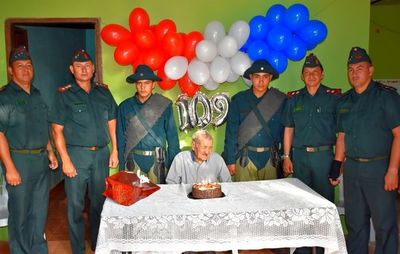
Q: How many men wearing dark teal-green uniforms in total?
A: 6